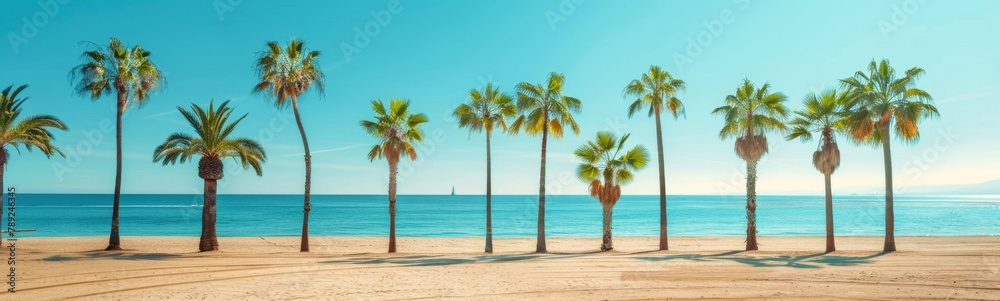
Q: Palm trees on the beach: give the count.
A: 12